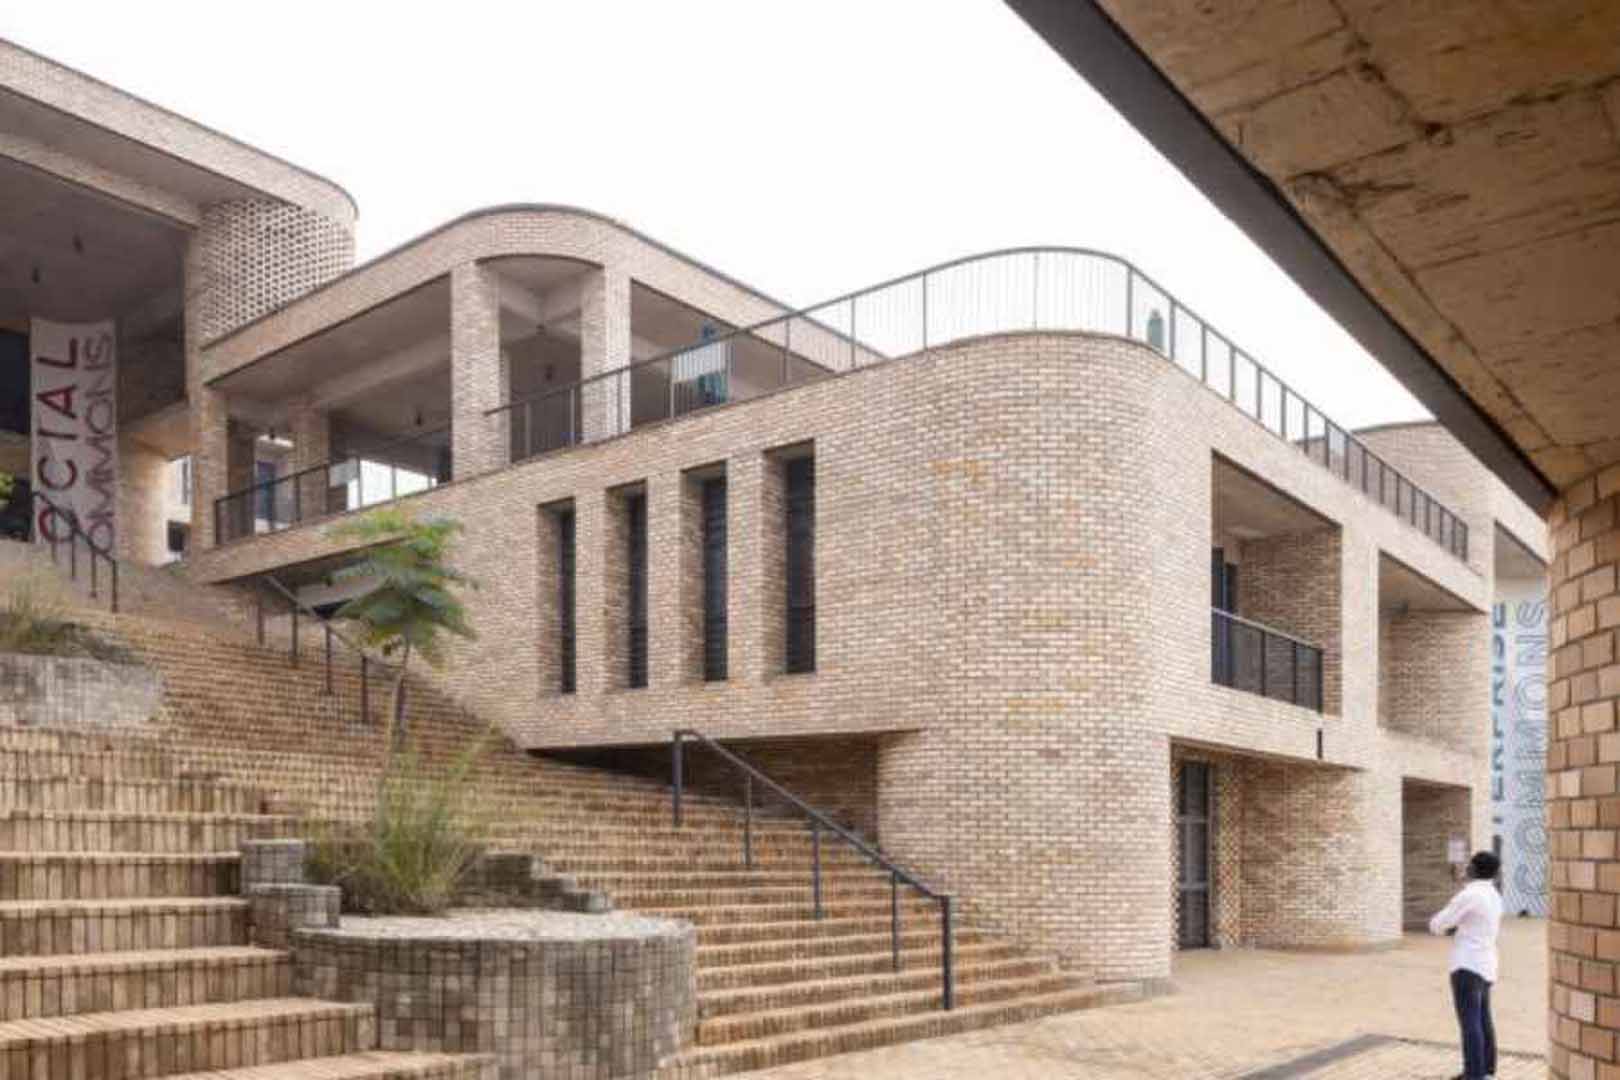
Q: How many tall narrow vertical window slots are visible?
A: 4